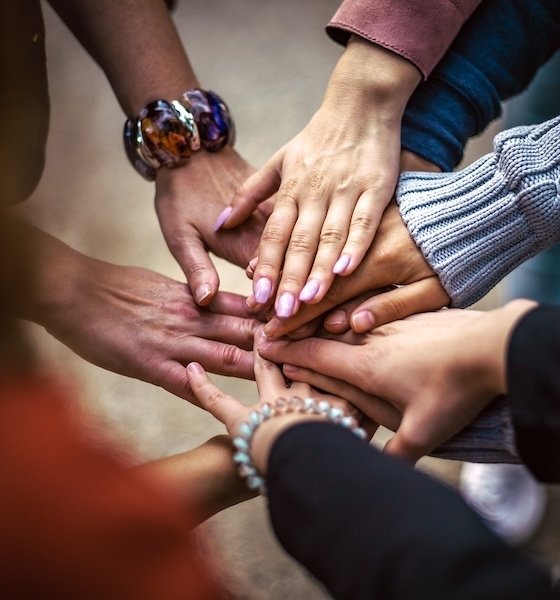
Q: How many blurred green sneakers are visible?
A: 0